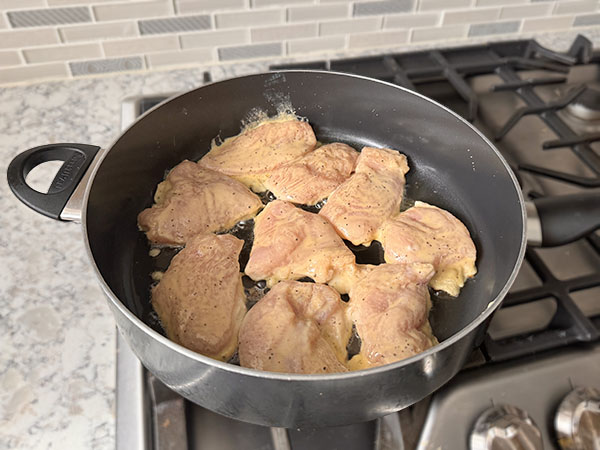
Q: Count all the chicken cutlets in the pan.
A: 9